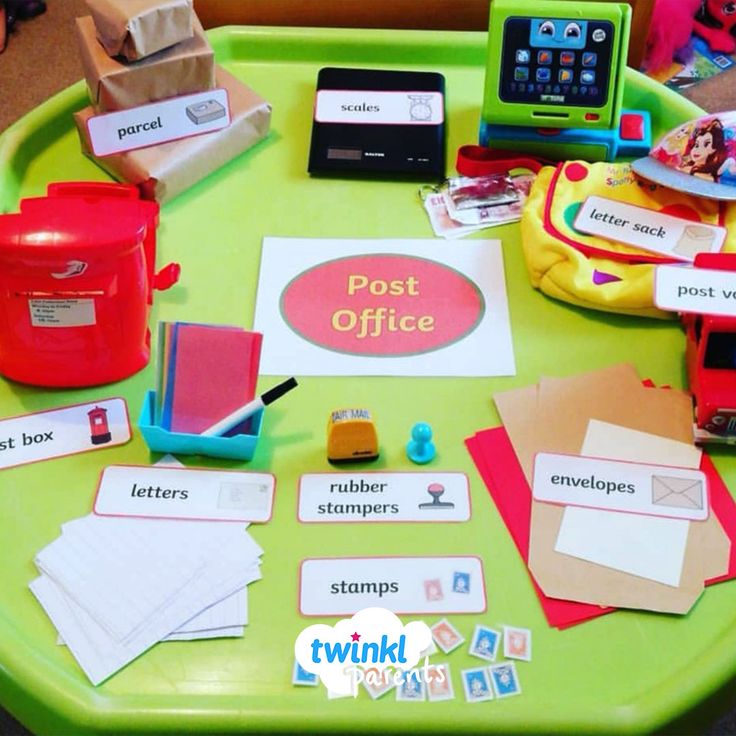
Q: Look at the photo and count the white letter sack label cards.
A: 1